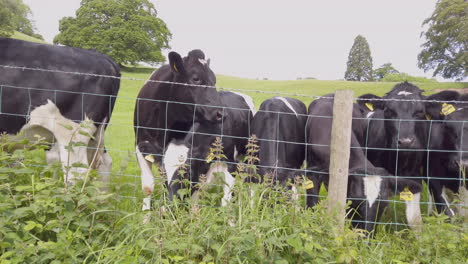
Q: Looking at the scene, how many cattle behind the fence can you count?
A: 7